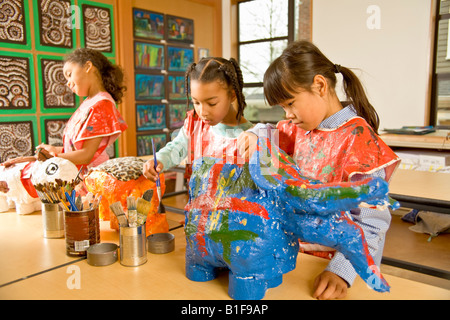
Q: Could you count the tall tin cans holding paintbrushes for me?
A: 3